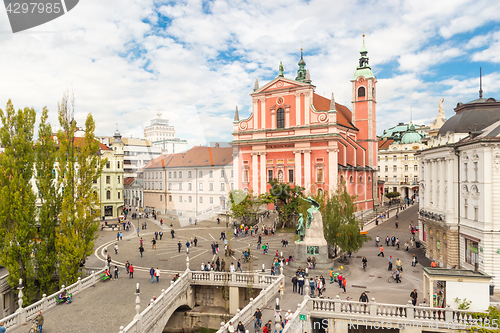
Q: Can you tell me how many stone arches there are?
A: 1